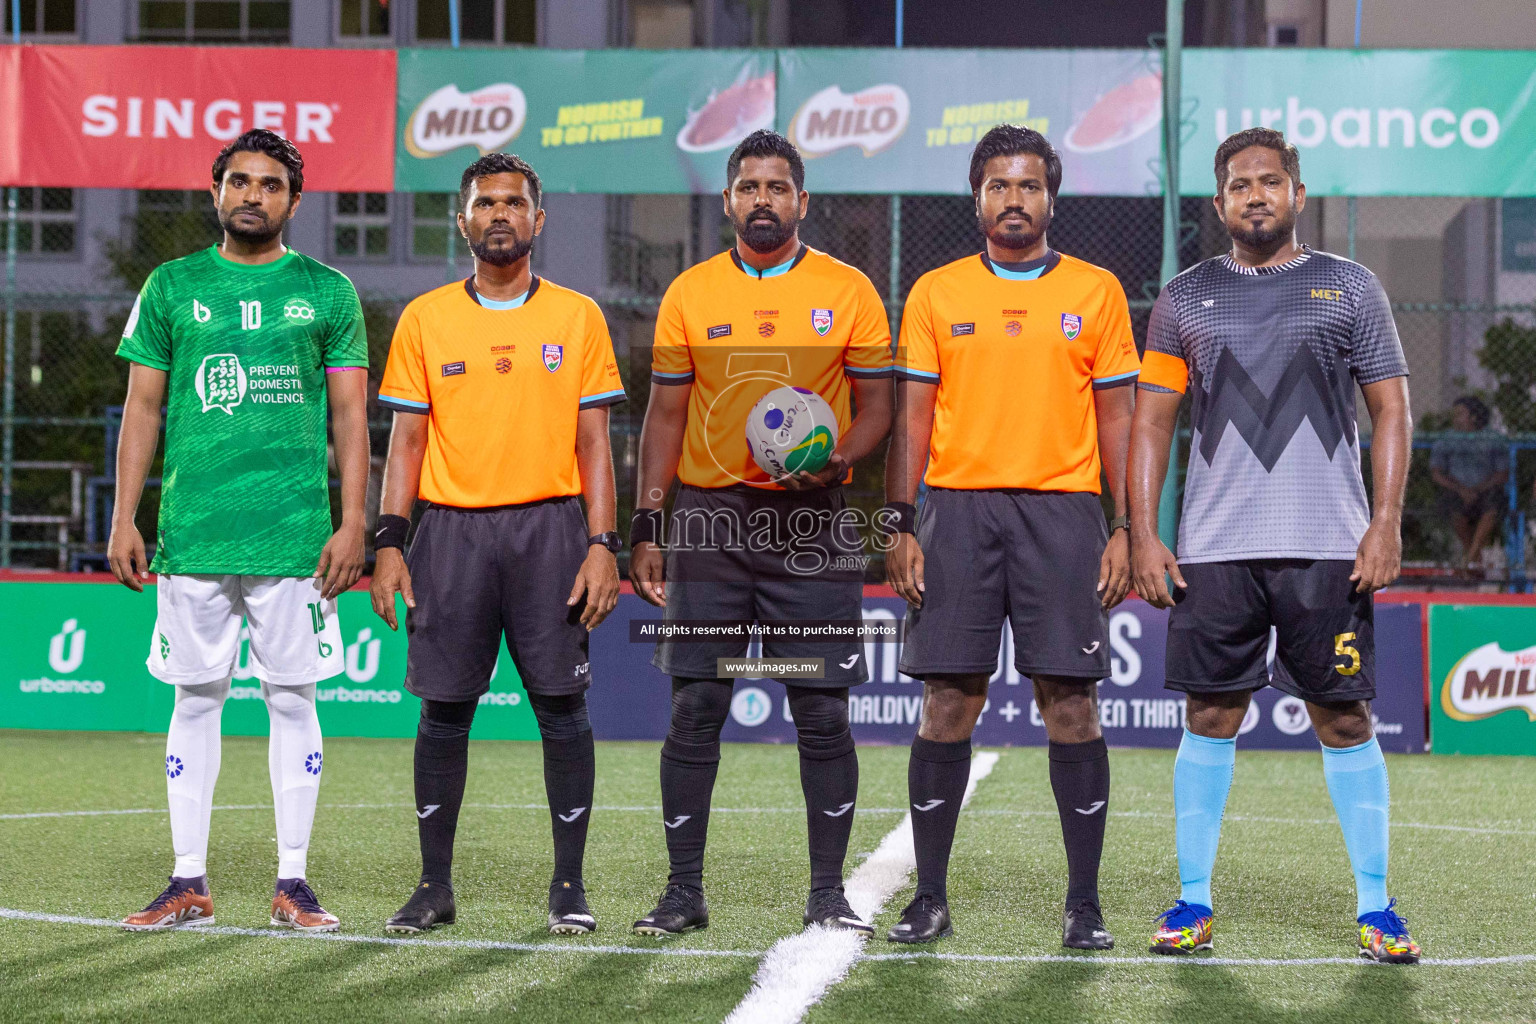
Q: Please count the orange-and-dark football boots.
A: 2